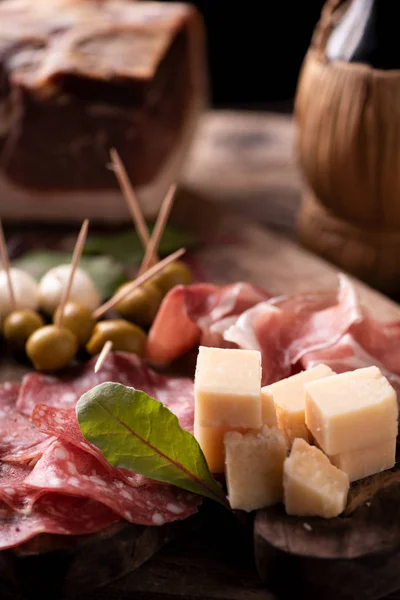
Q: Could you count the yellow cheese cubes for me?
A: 7